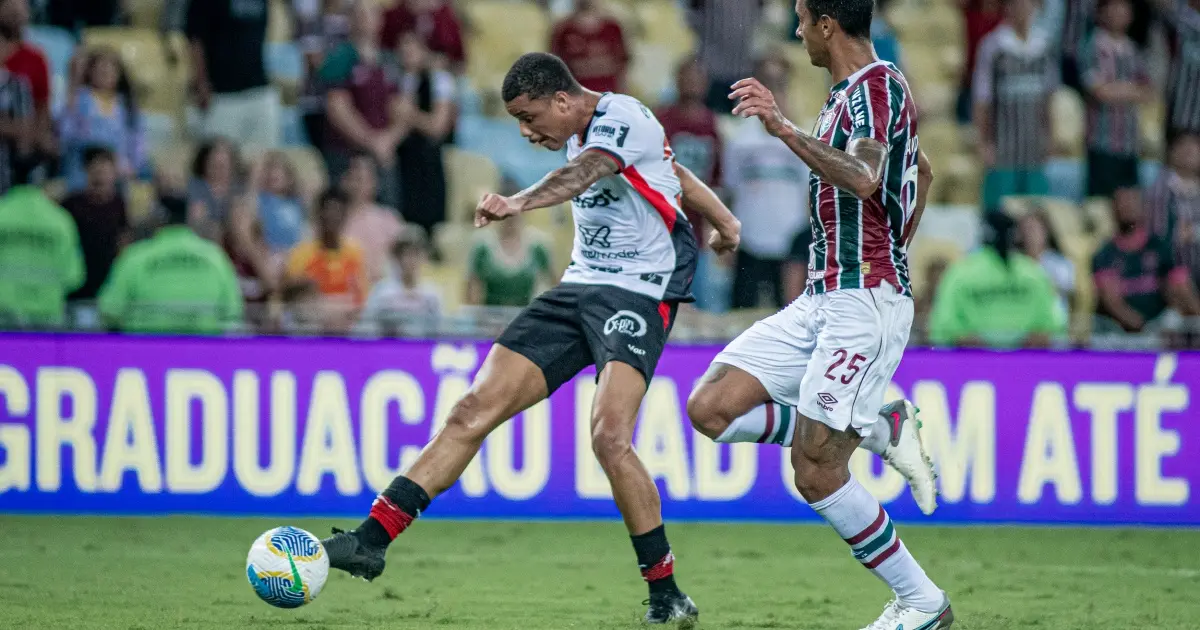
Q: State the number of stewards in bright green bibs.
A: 3